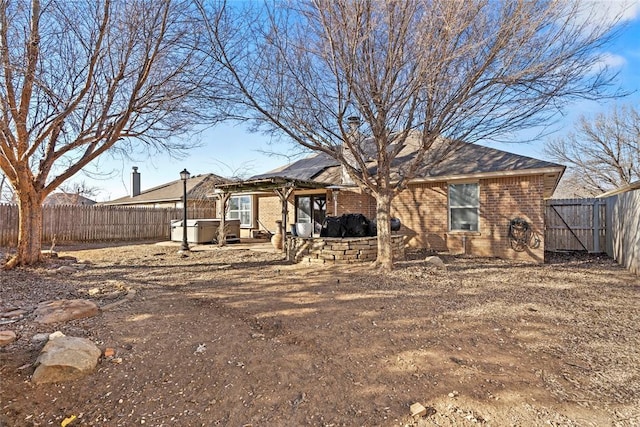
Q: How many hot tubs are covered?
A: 1